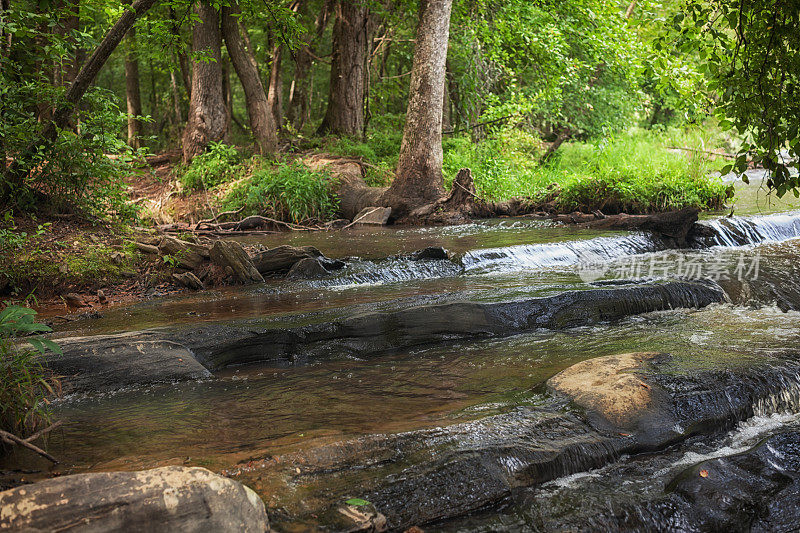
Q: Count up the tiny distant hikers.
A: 0